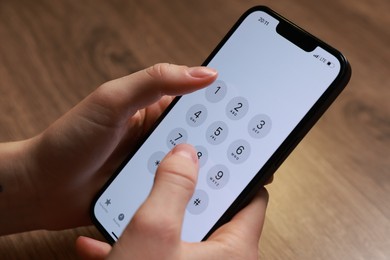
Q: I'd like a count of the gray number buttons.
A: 9